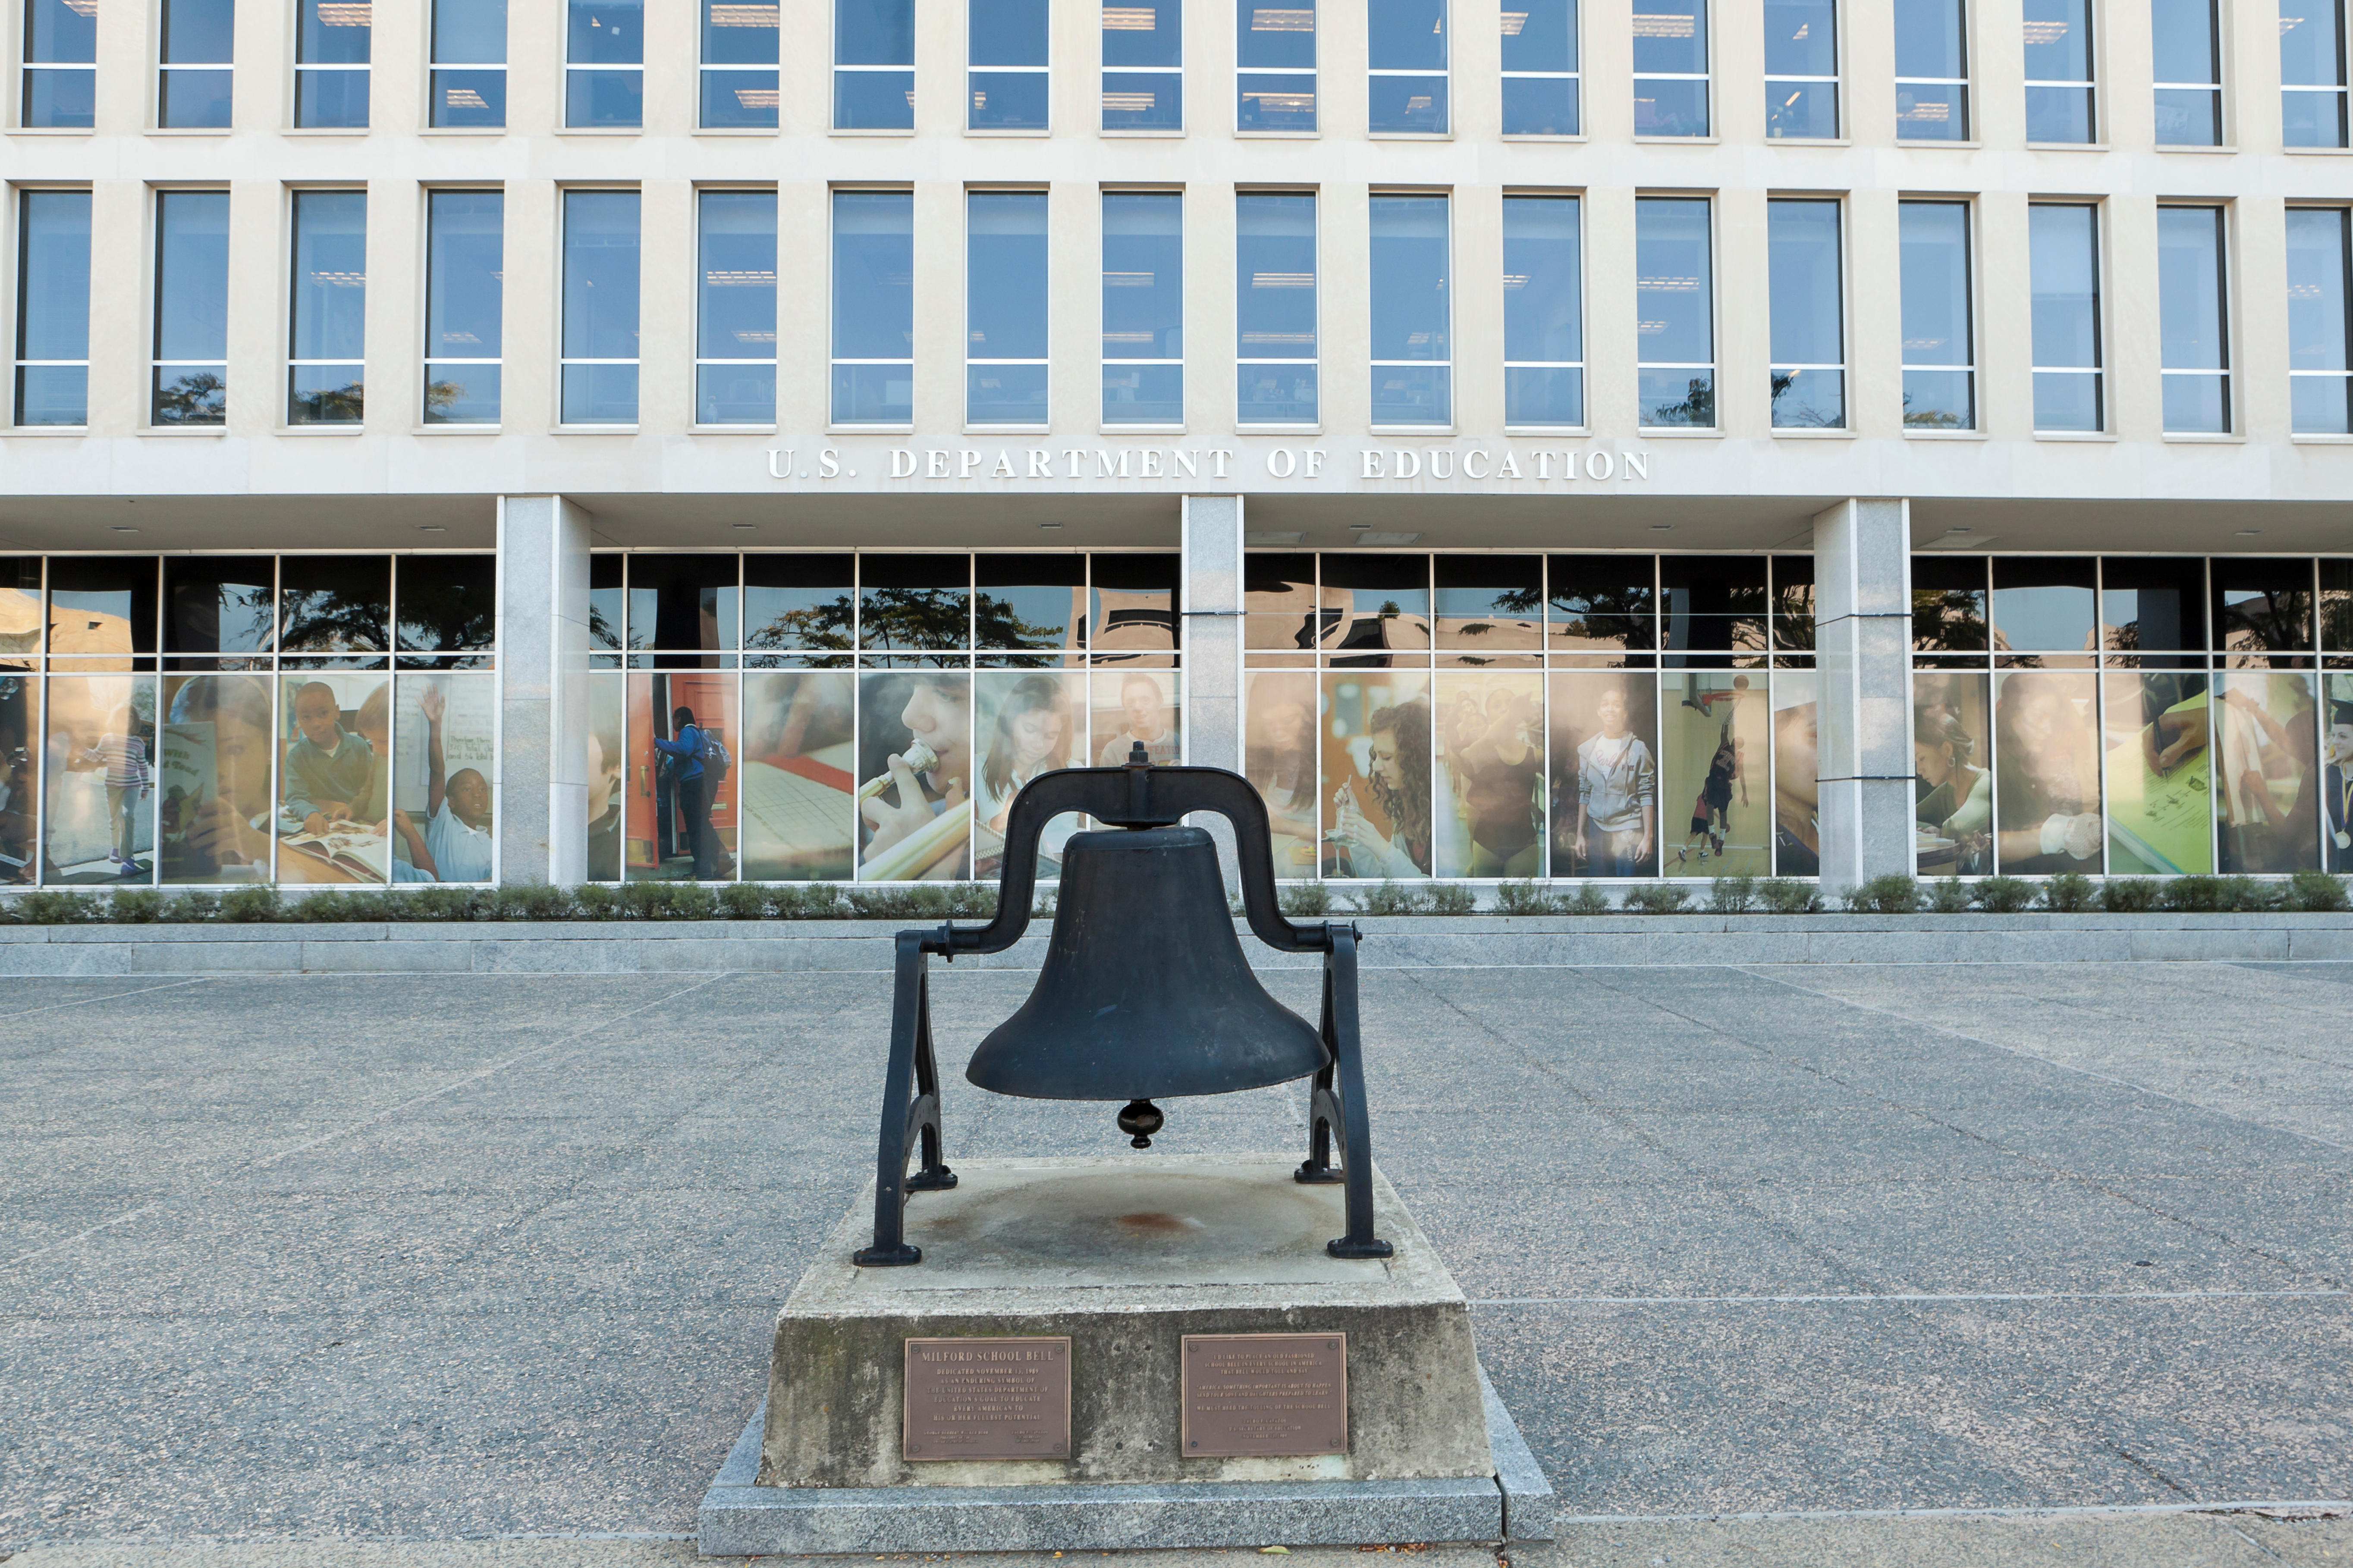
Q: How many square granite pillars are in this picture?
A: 3